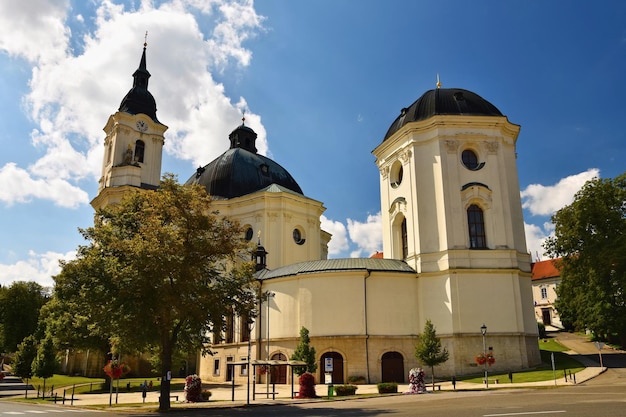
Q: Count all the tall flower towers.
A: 3